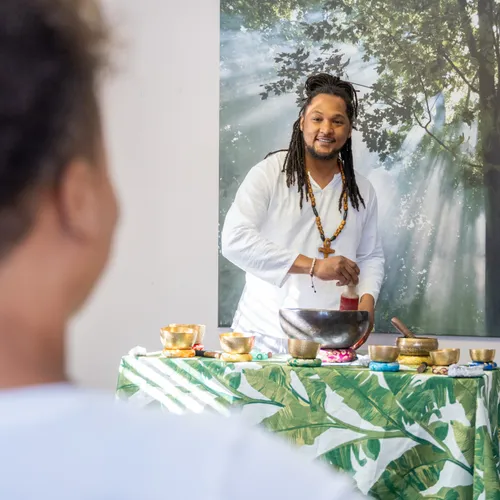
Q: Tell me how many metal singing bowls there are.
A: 9